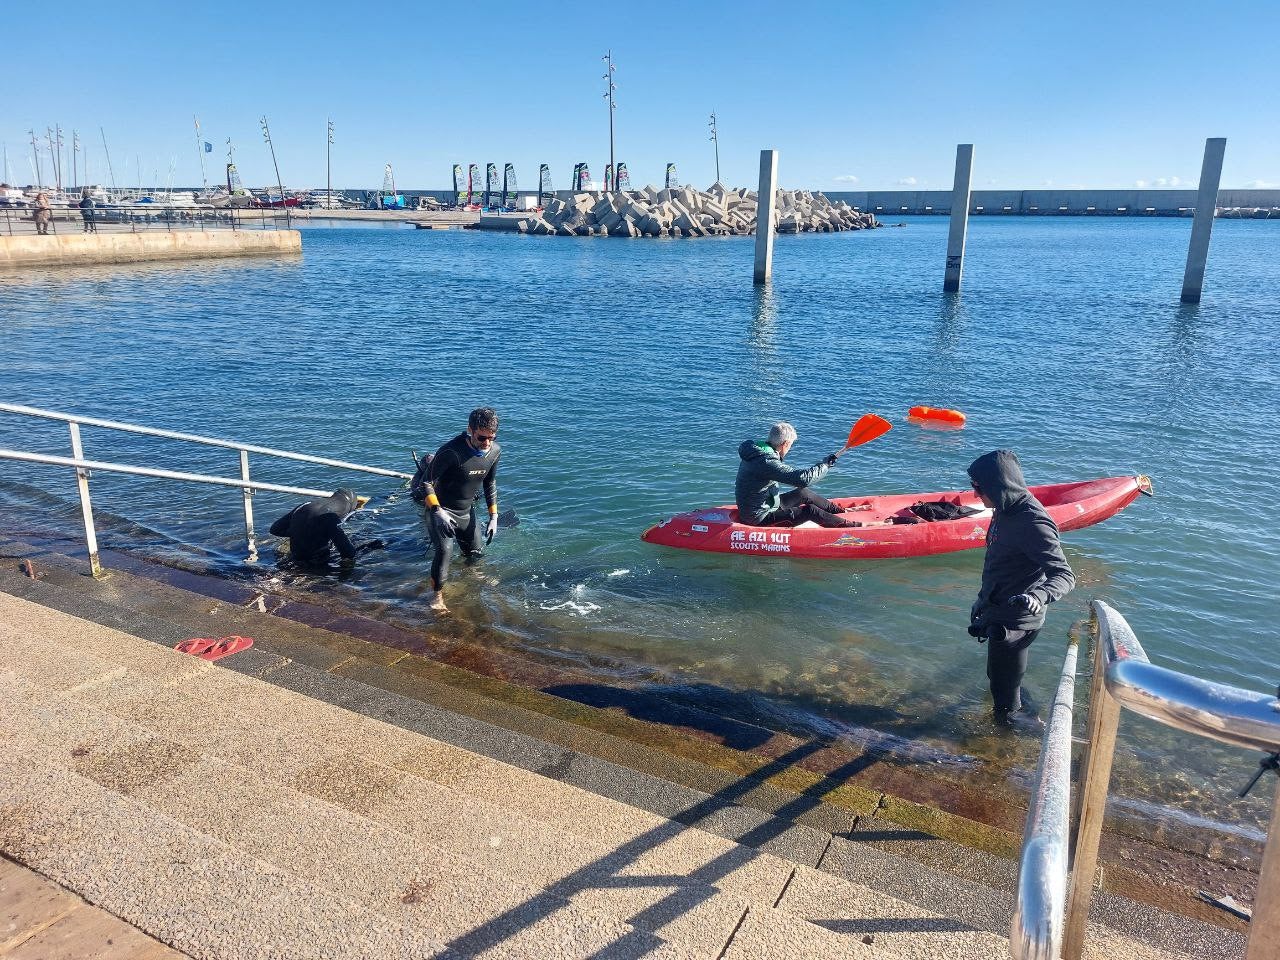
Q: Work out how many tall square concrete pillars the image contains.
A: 3